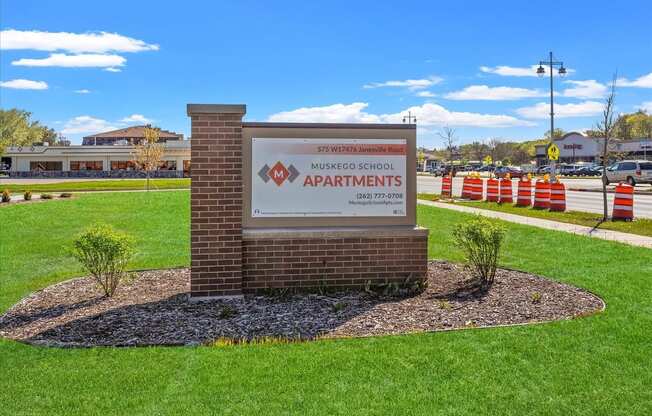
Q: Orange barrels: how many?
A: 9